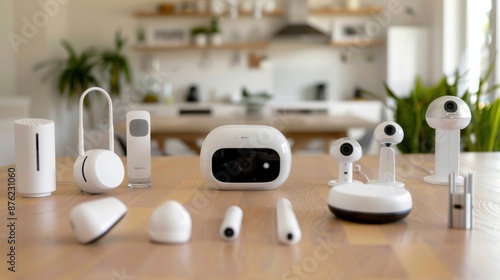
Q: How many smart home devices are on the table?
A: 13